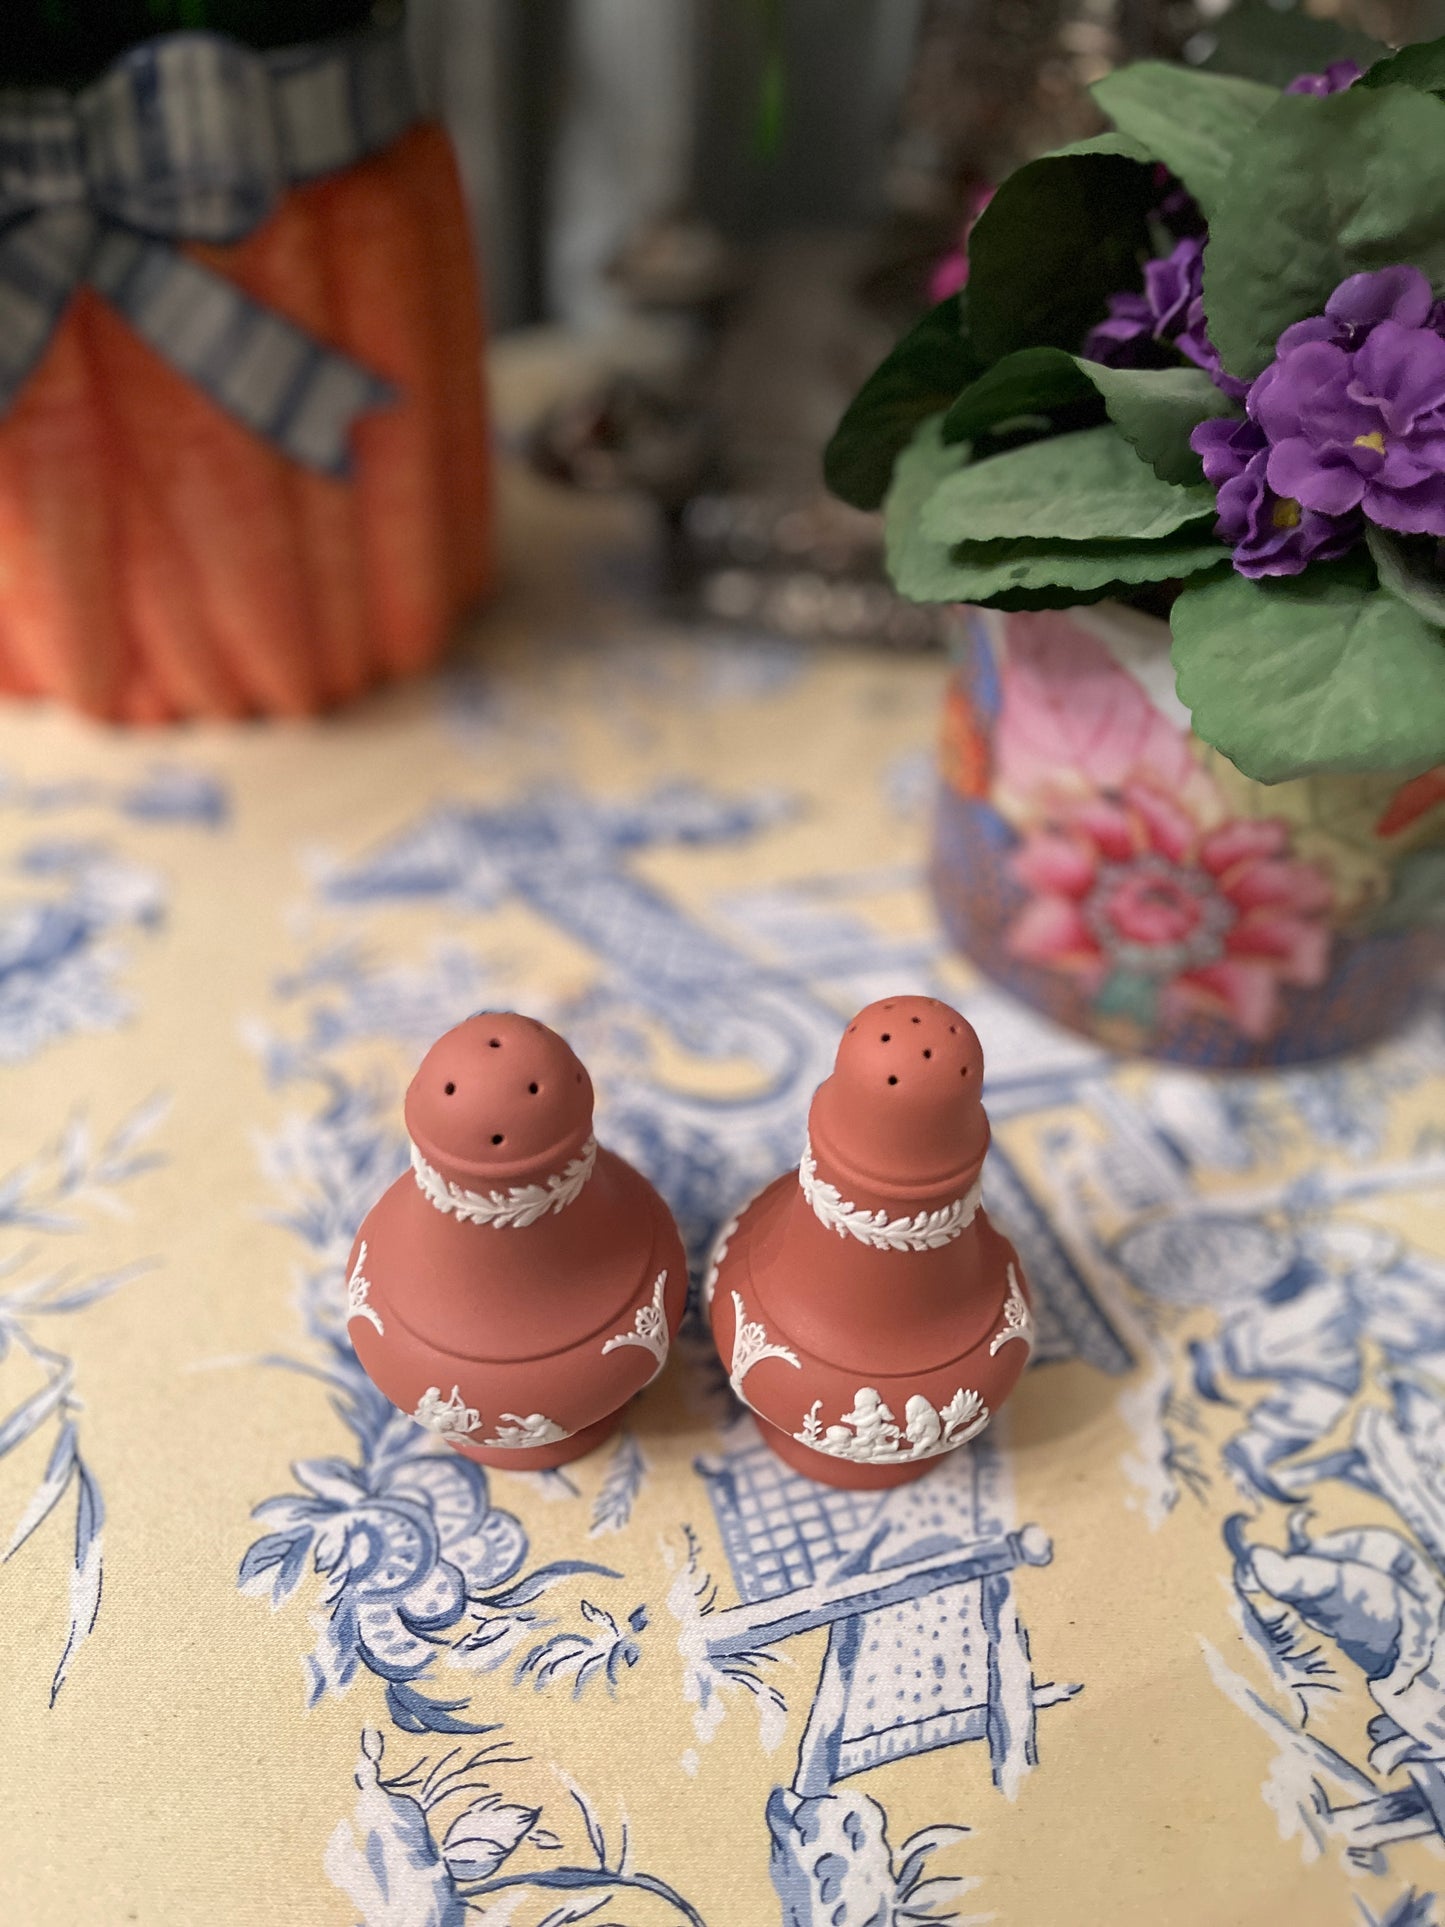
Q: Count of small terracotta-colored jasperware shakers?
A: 2